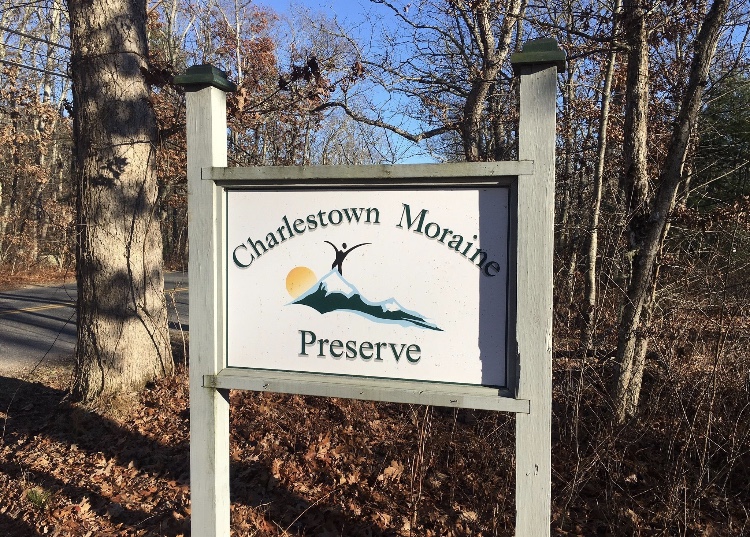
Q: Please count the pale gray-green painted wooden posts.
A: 2